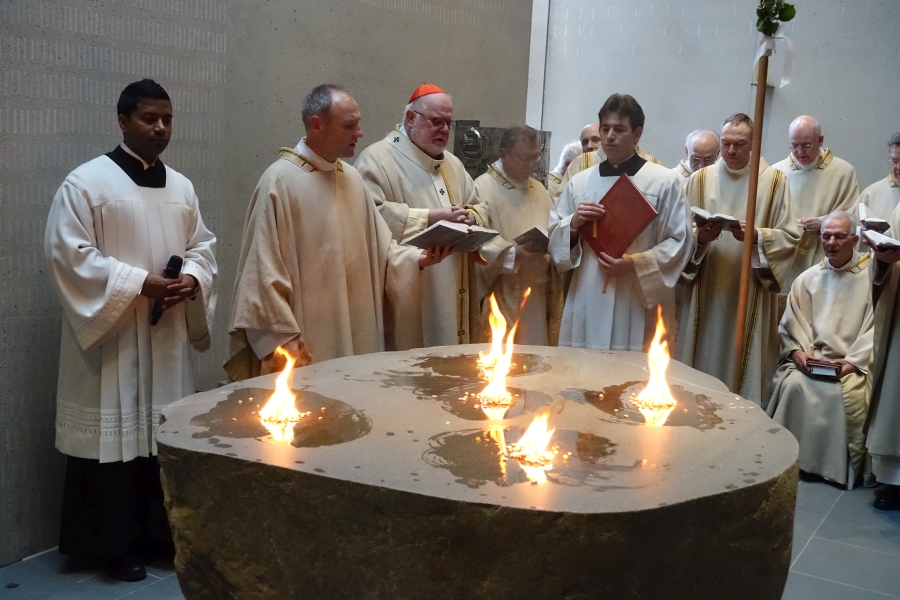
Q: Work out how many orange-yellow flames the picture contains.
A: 5